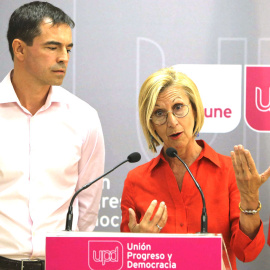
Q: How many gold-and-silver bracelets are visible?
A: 1